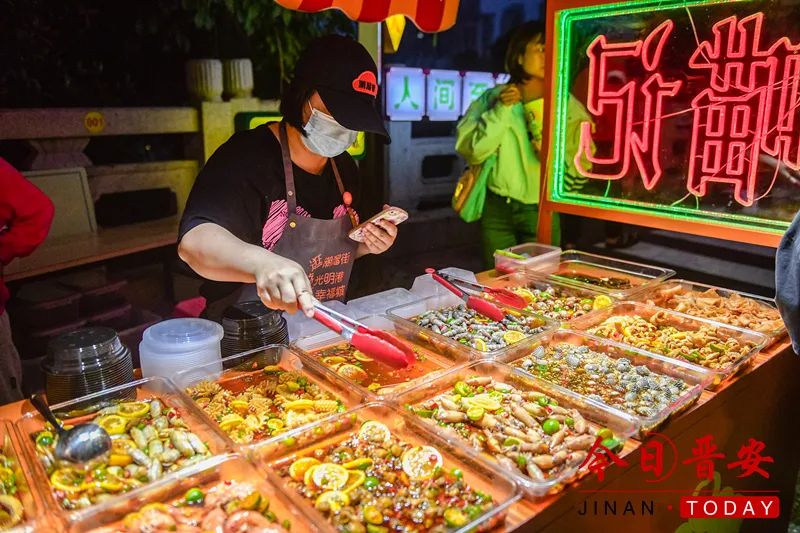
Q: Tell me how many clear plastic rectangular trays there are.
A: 13